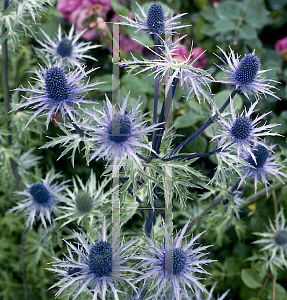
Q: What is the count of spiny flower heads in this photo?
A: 12